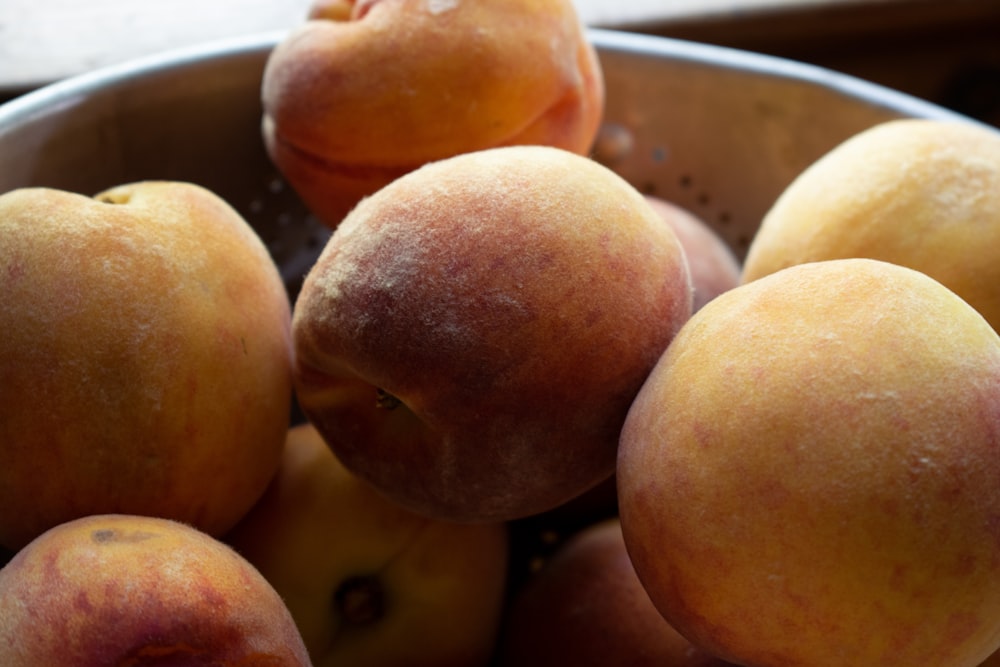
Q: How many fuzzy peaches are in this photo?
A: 9